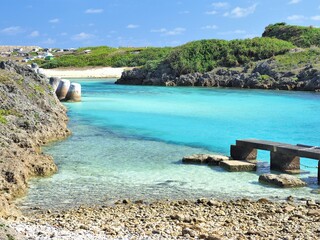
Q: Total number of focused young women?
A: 0